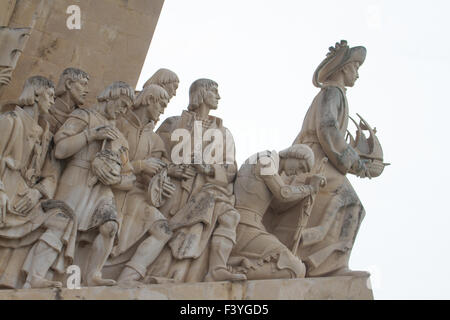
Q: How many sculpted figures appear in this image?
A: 8